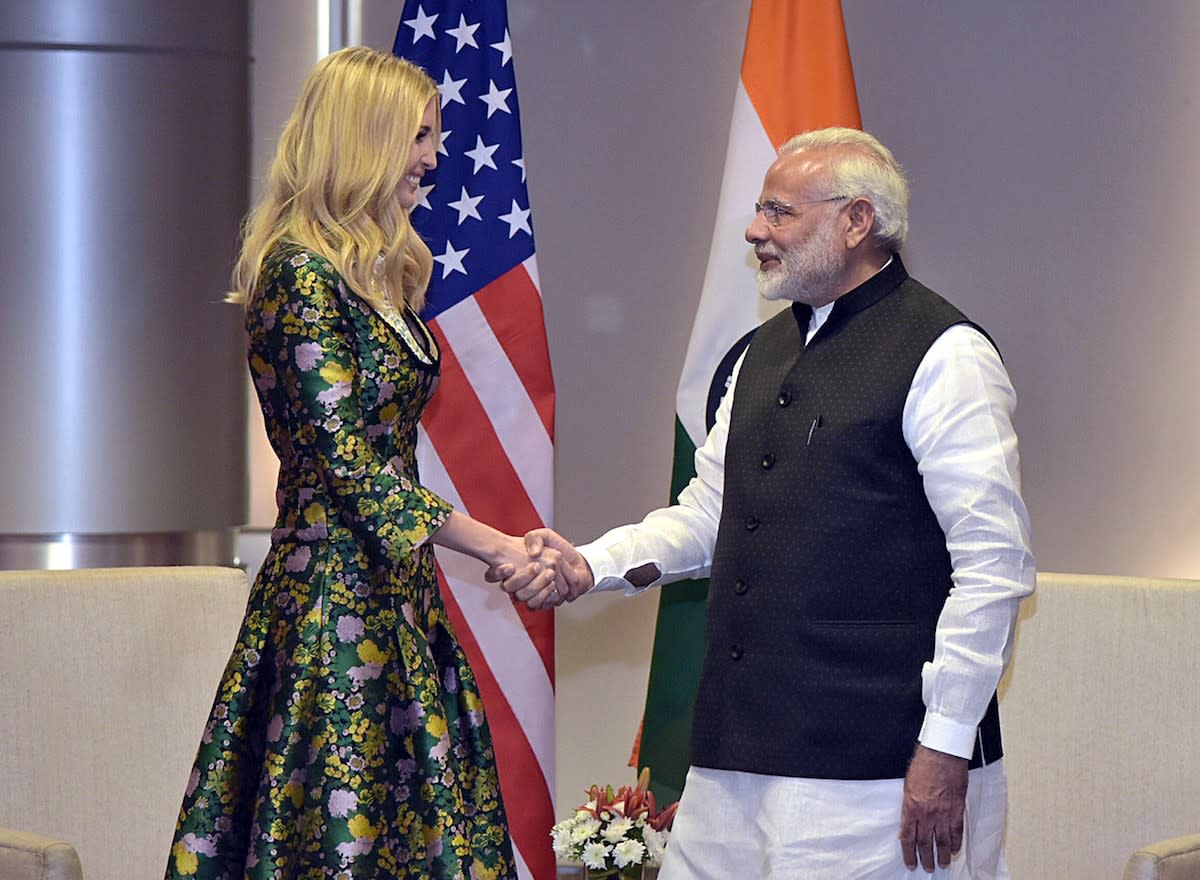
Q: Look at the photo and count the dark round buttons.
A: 5